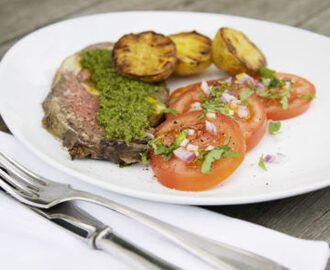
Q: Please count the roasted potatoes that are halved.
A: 3